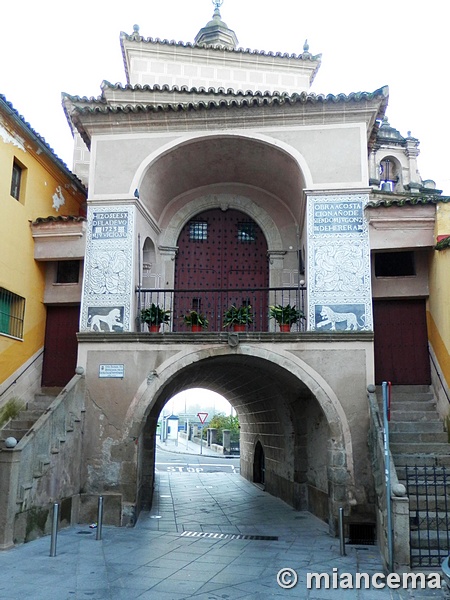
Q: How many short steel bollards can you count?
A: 3